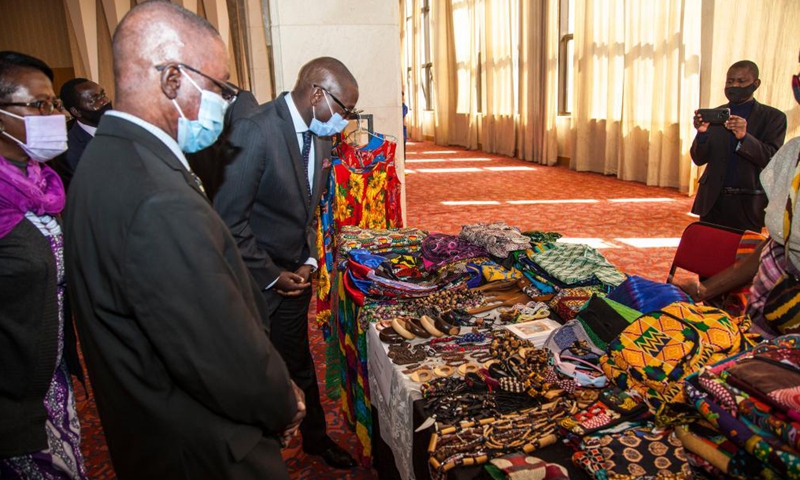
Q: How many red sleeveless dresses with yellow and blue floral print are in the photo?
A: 1